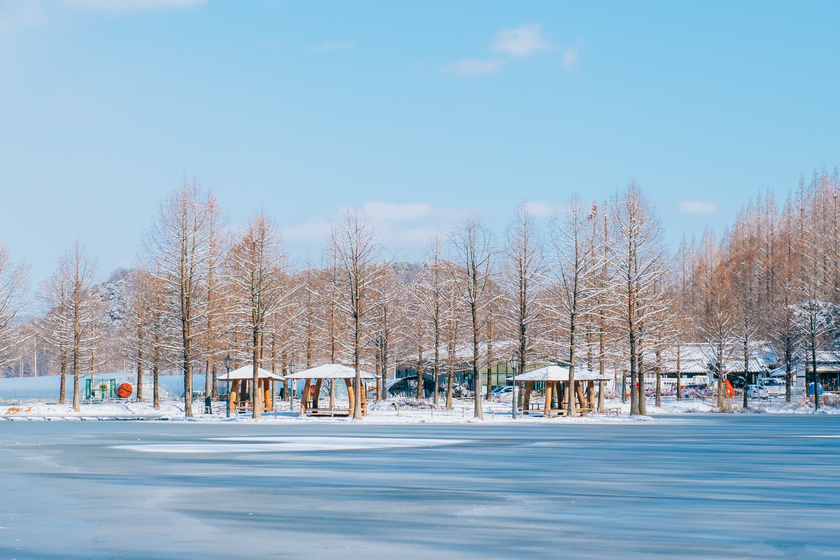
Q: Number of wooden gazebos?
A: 3